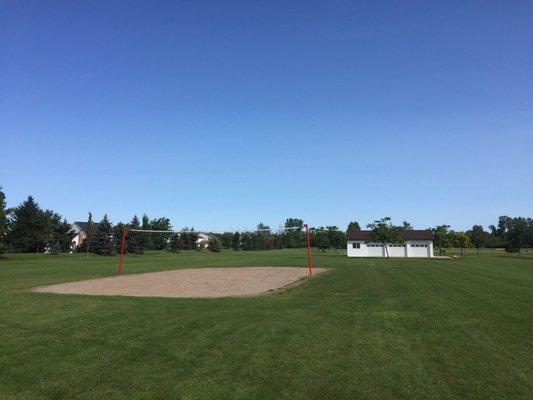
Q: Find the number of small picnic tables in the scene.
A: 1